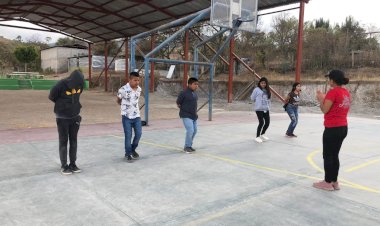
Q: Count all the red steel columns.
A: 7